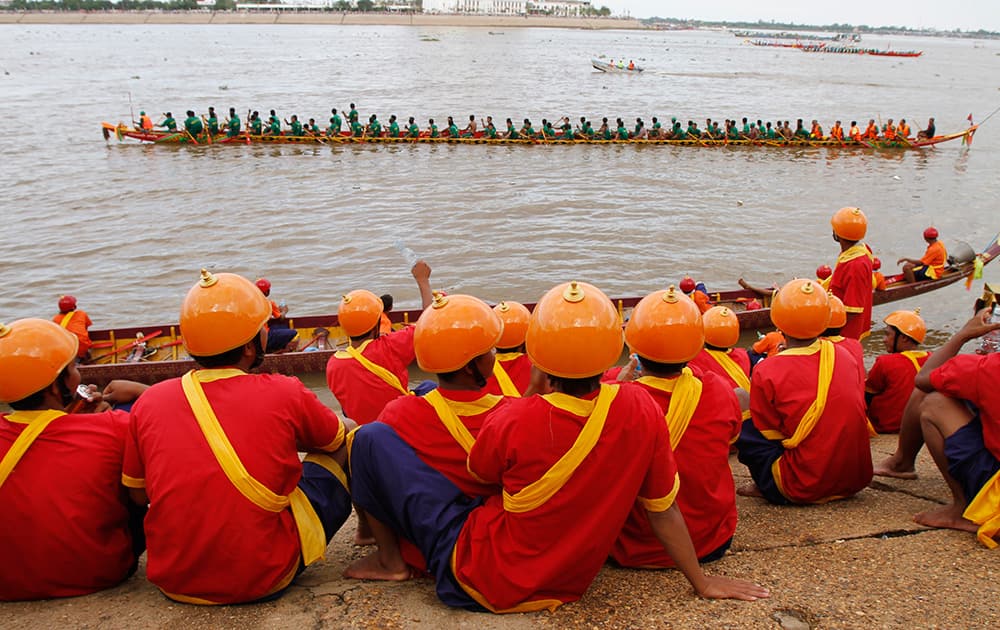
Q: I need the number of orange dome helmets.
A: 12